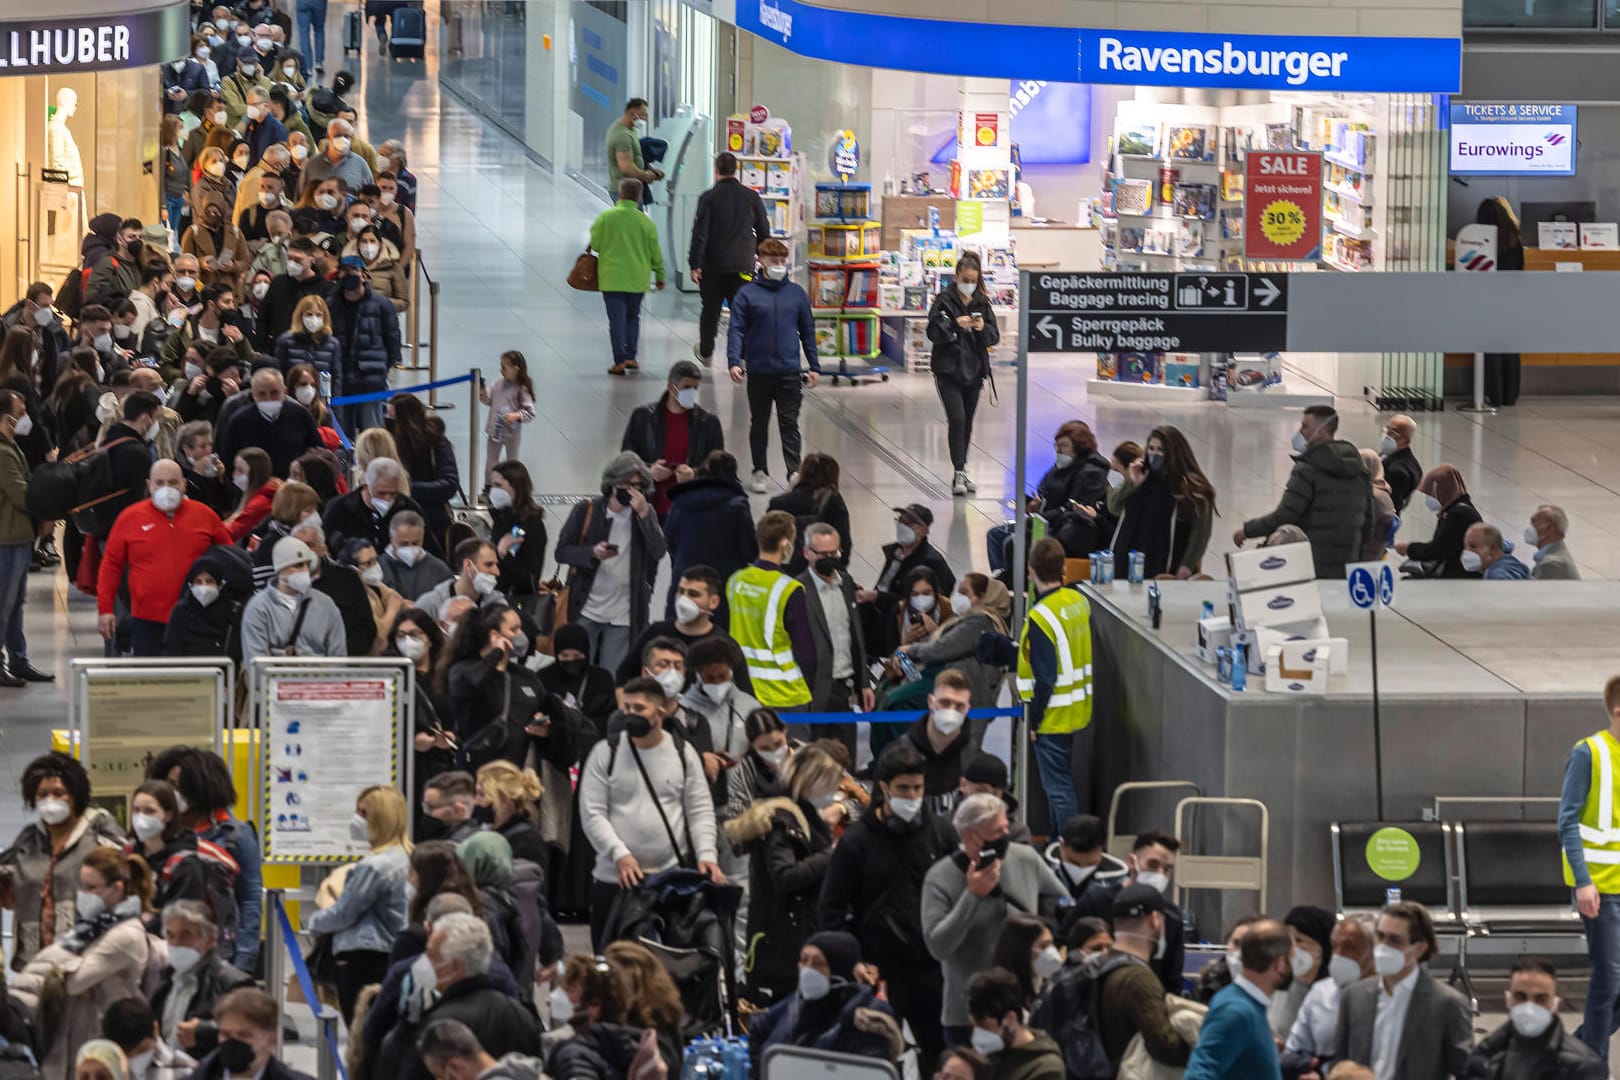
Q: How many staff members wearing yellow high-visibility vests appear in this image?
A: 3